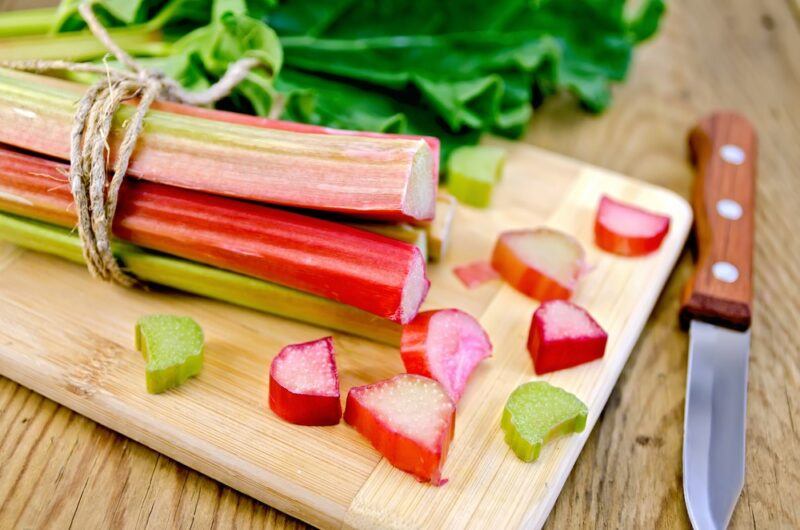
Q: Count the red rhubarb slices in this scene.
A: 6